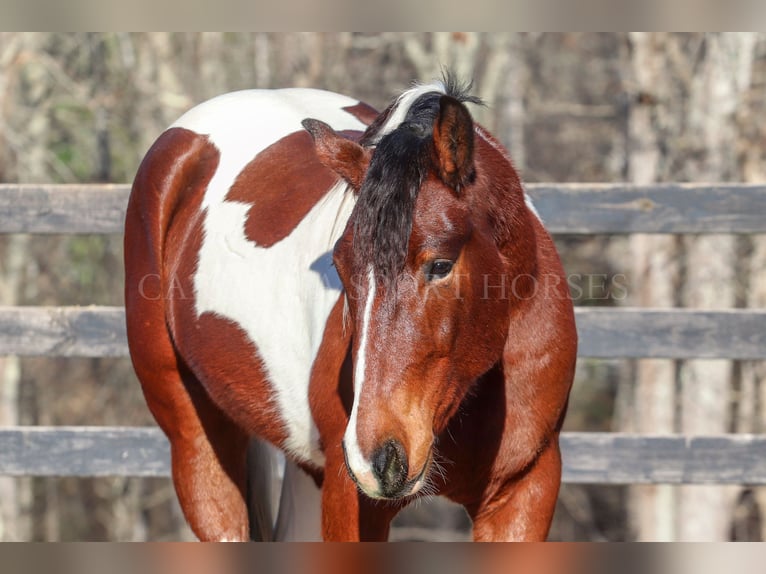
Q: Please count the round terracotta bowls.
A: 0